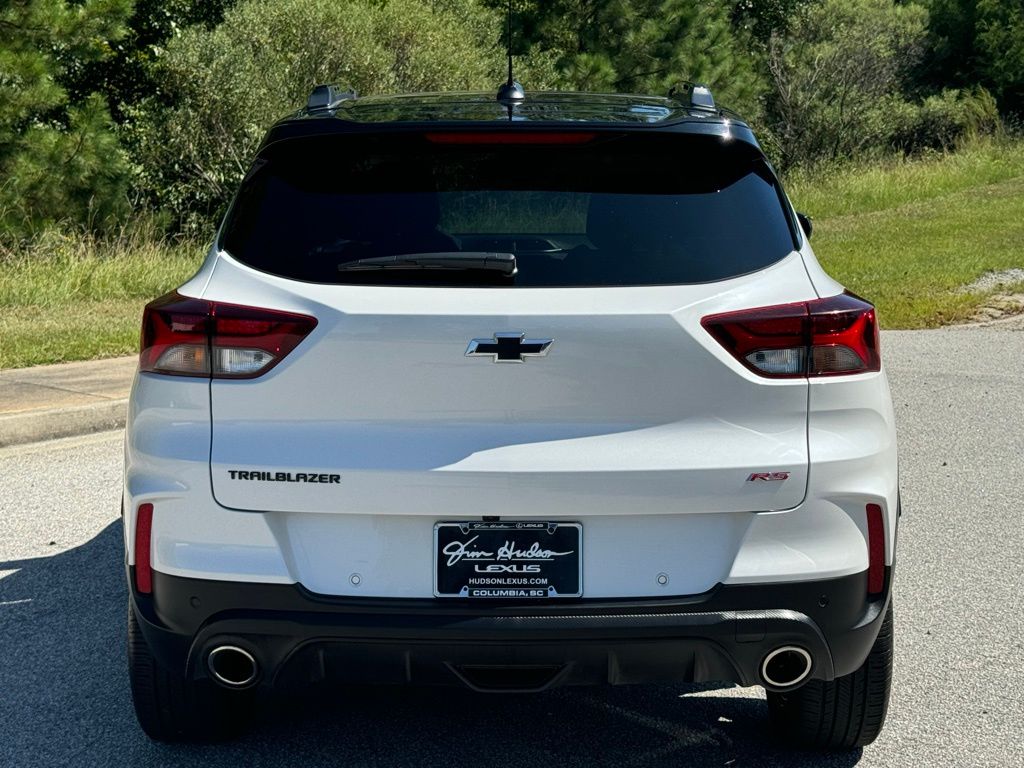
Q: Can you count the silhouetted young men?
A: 0